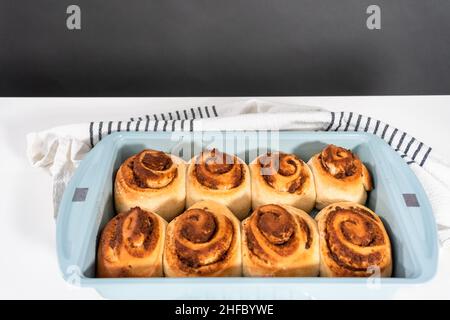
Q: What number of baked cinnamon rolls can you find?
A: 8